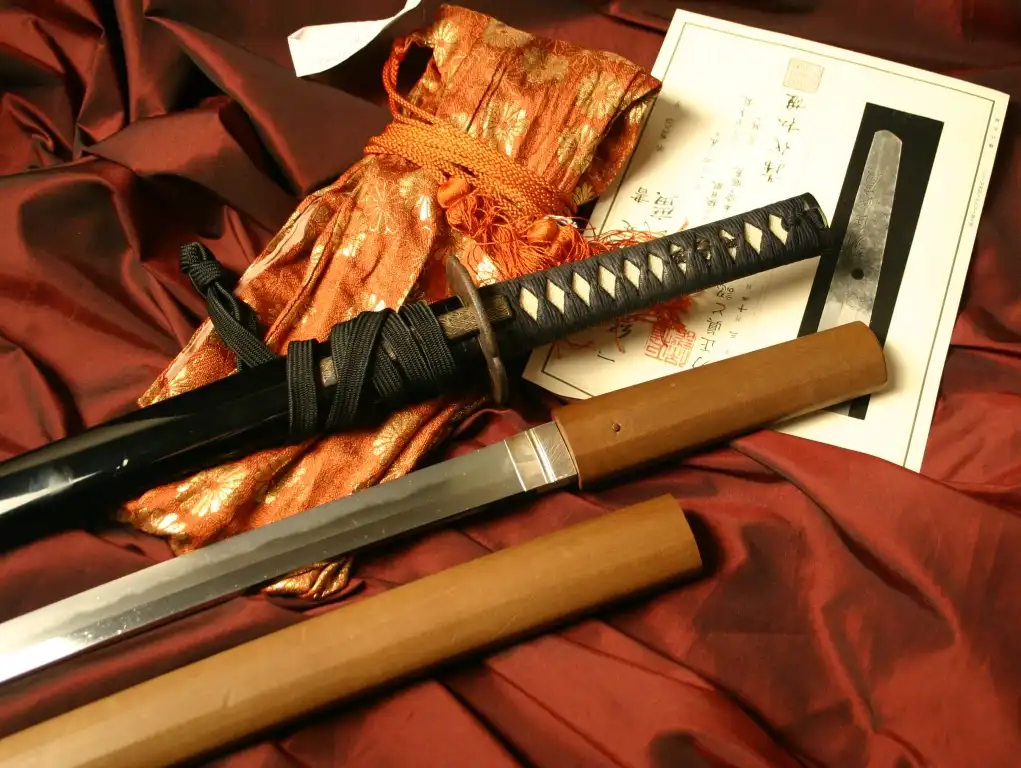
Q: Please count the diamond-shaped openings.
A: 11